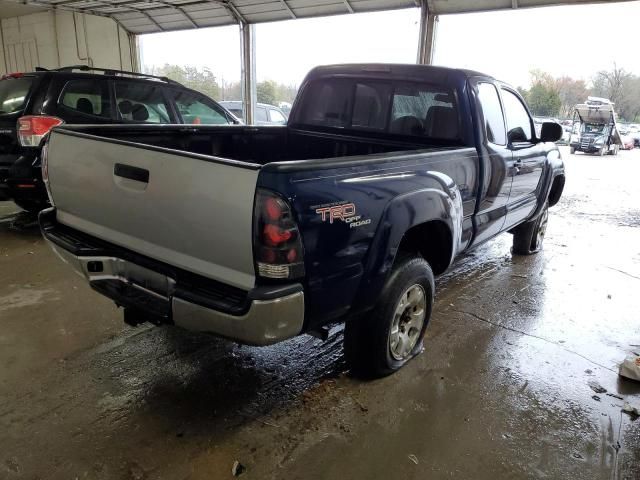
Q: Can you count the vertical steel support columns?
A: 2